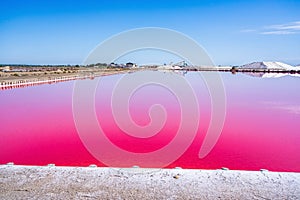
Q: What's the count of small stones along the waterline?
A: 7